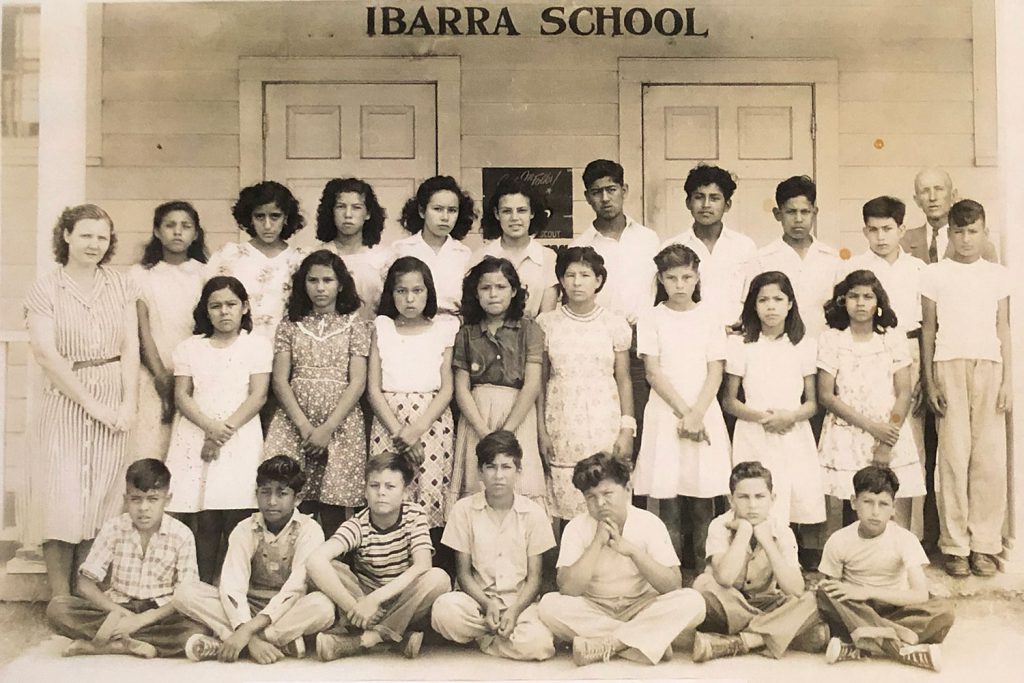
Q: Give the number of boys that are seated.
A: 7